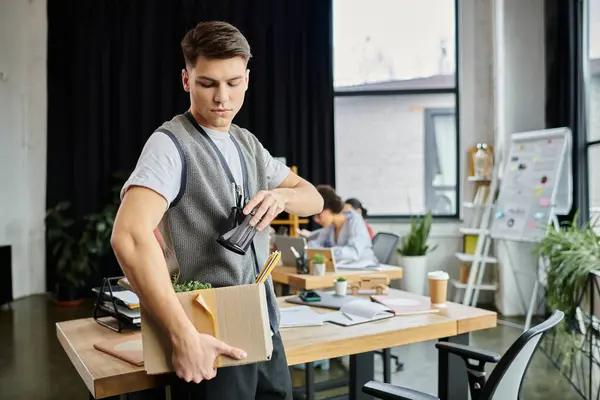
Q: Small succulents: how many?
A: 2